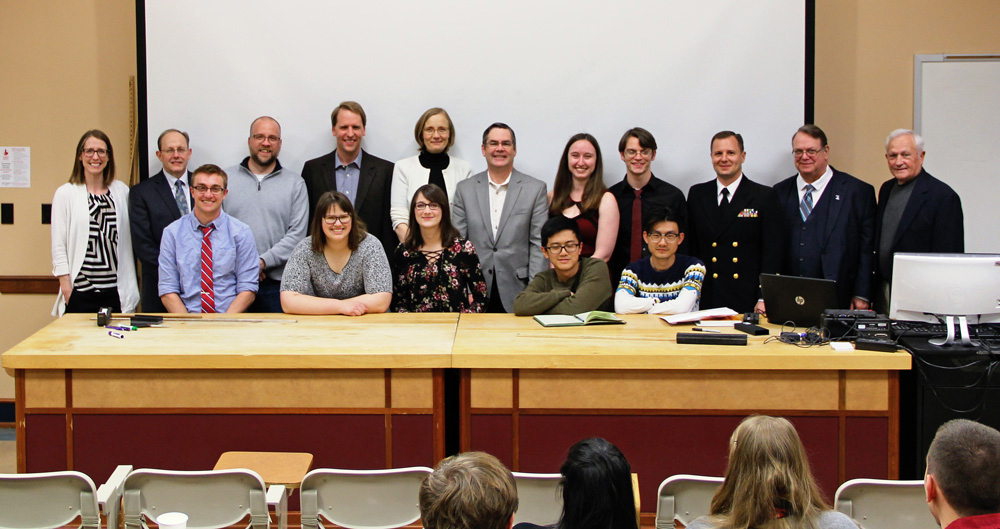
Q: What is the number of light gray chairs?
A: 6